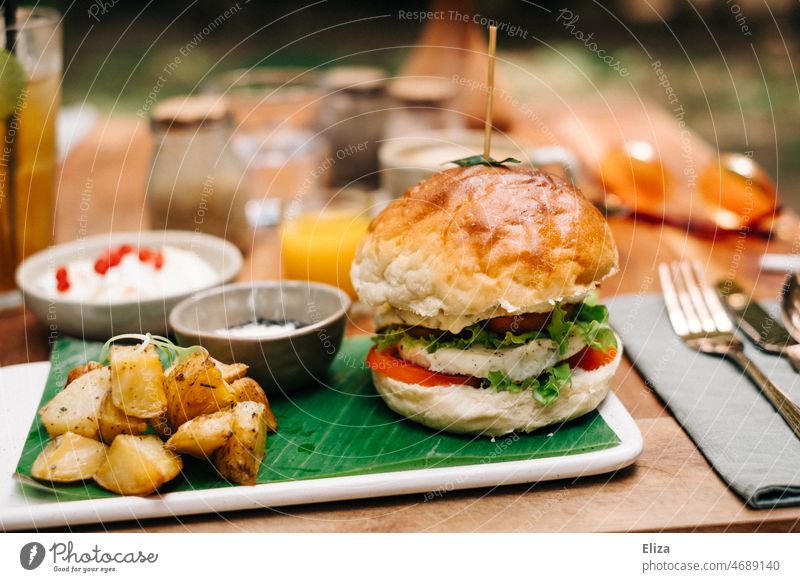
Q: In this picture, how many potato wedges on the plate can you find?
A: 11